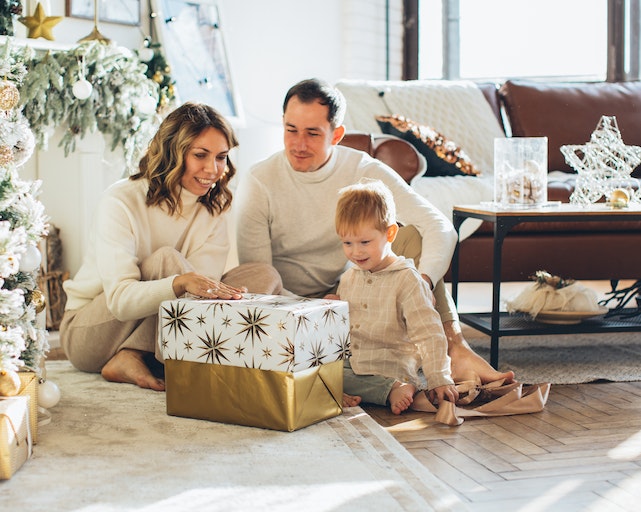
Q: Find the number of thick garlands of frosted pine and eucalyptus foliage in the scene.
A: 1